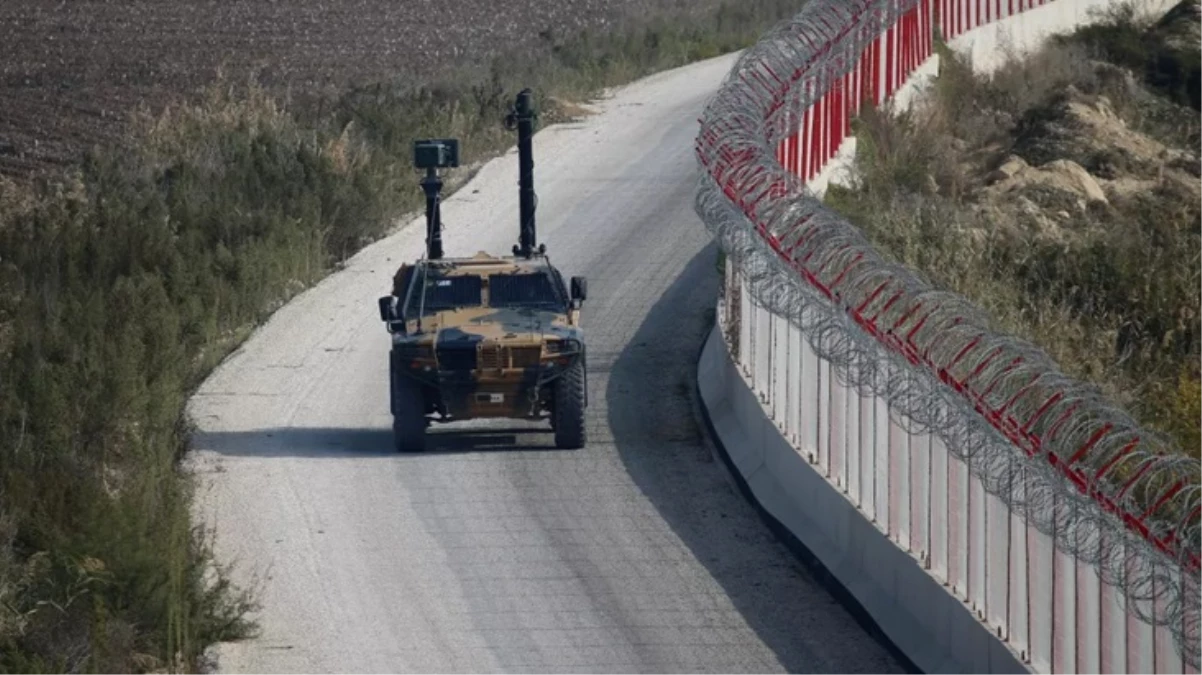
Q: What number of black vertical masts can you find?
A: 2